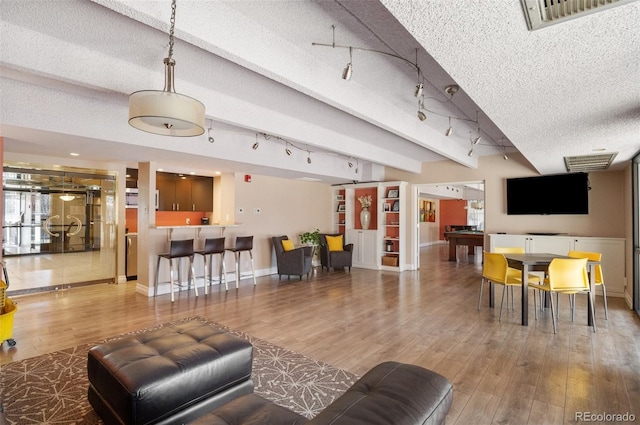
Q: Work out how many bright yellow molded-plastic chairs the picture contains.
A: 4